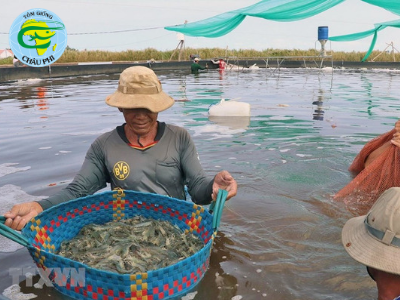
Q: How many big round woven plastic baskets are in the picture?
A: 1